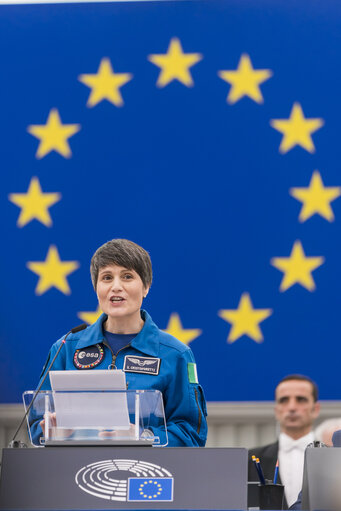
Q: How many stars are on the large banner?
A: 12